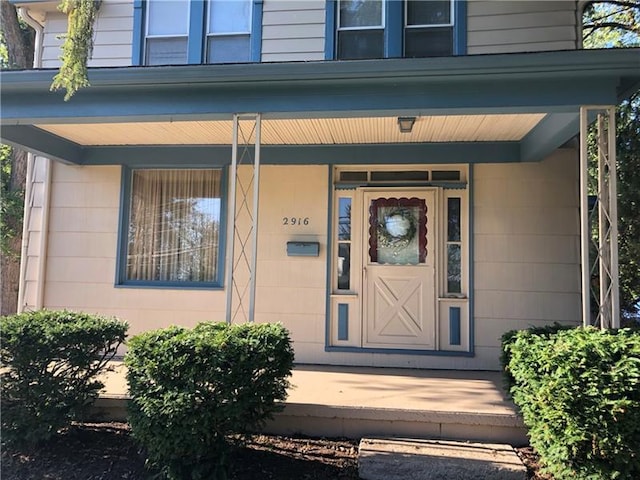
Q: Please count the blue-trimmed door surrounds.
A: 1